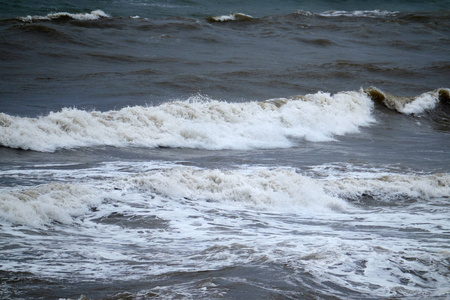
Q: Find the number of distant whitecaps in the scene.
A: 3